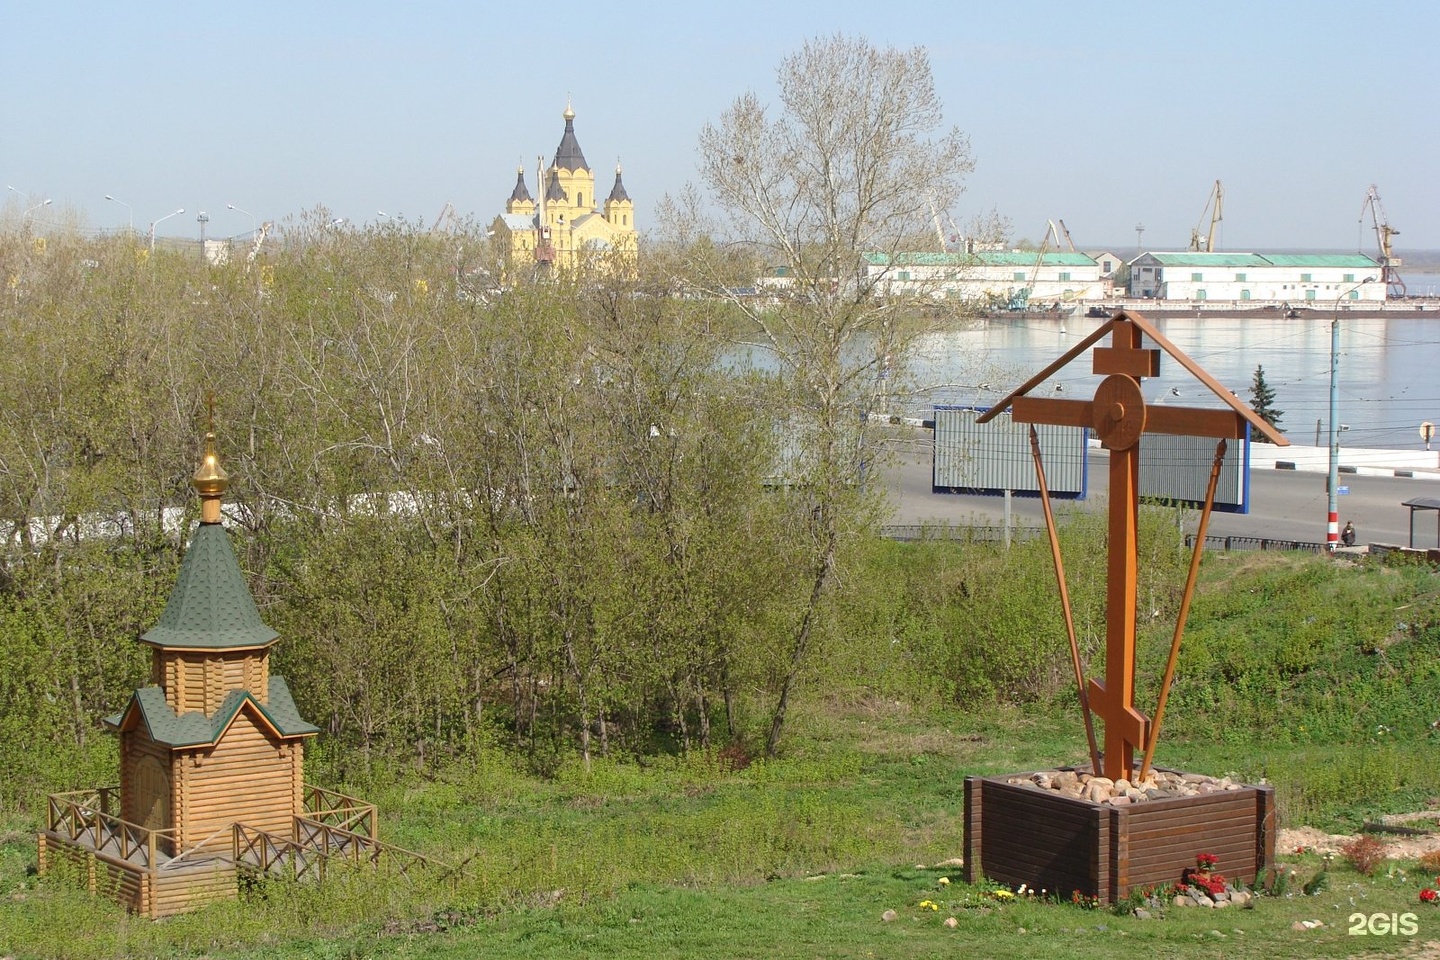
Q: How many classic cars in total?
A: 0